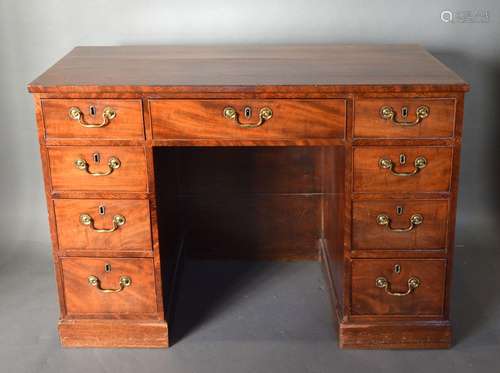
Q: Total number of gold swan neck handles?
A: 9